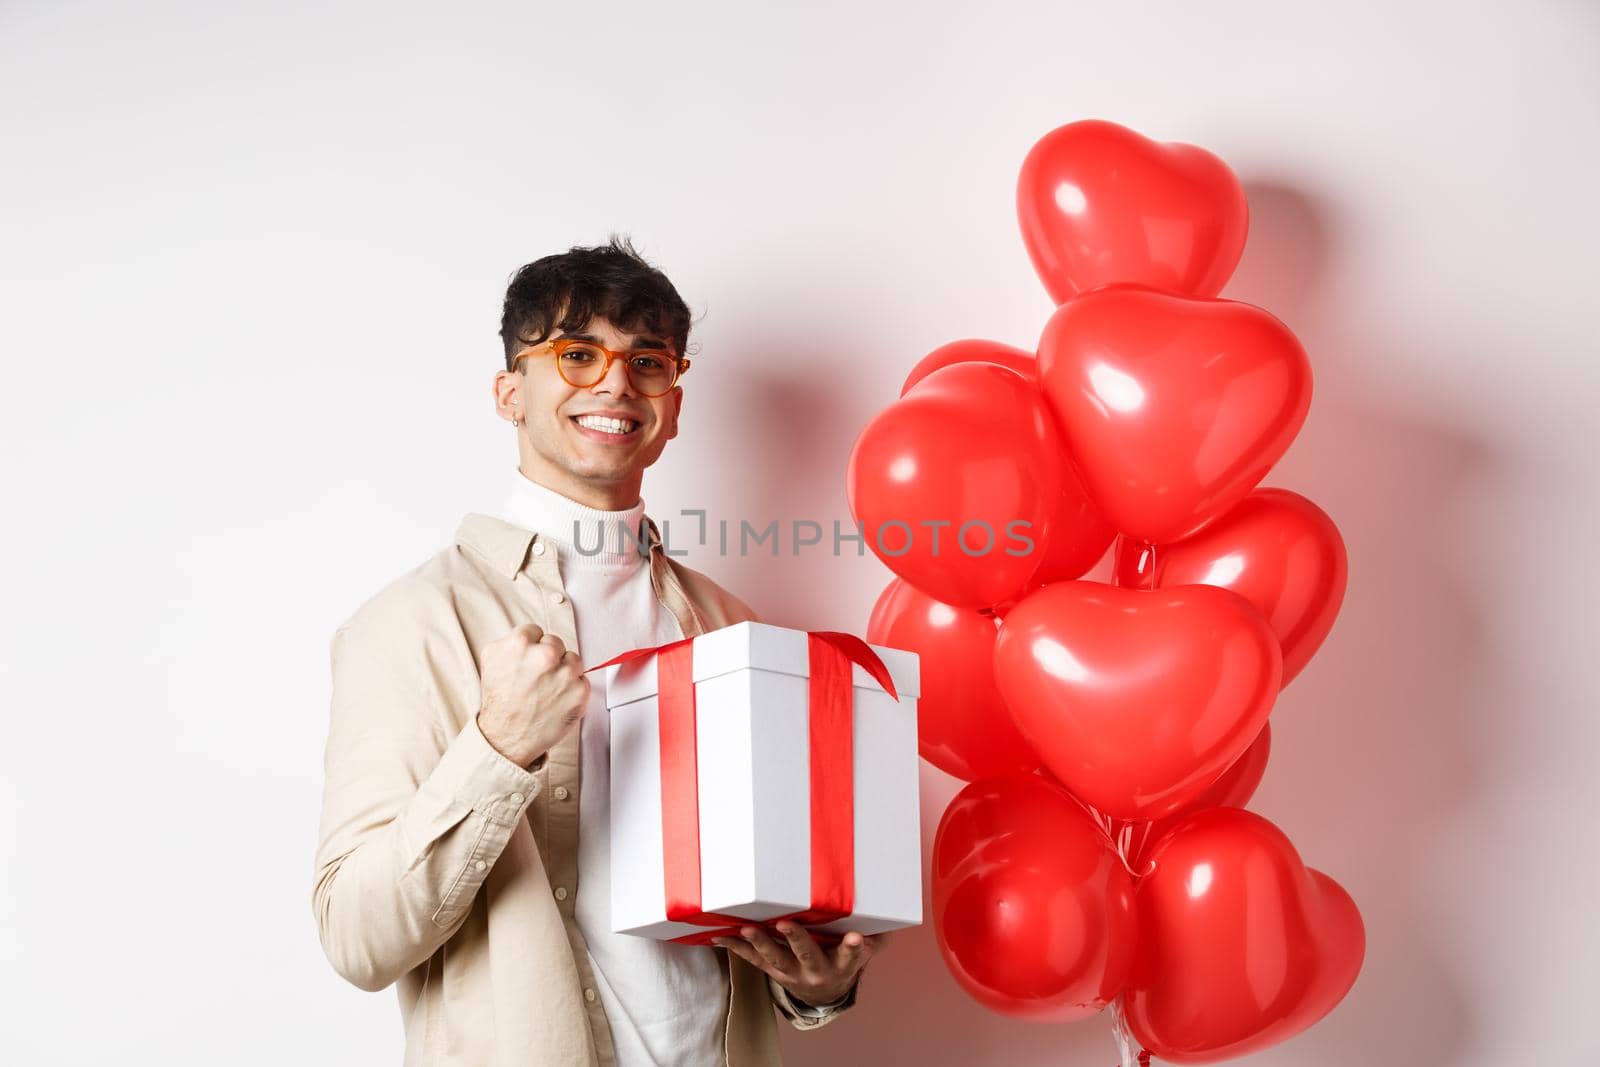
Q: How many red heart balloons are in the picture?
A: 10